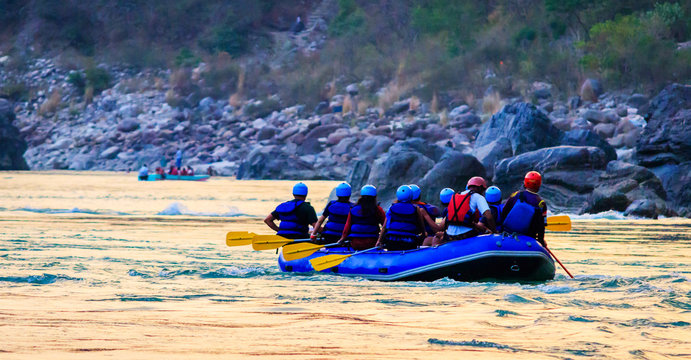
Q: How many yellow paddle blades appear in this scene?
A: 5